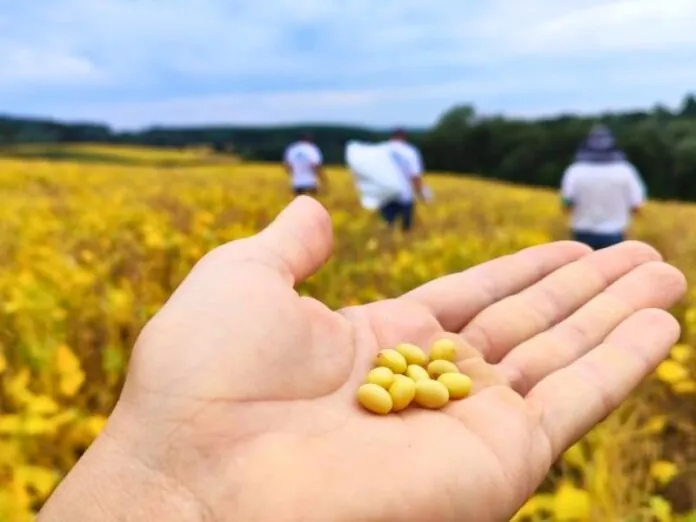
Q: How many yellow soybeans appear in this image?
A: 10